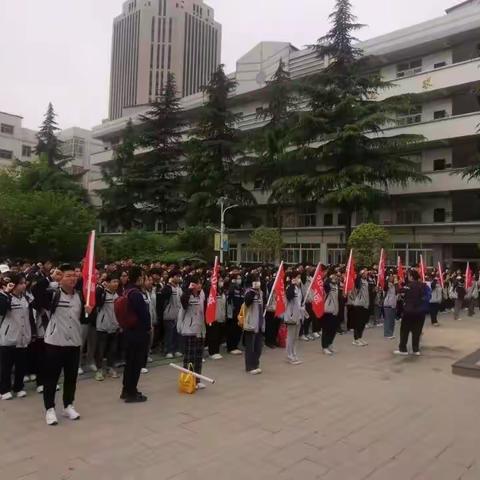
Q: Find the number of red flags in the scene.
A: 10